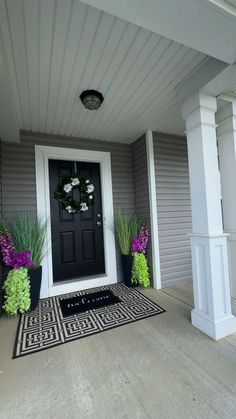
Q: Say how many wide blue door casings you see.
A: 0